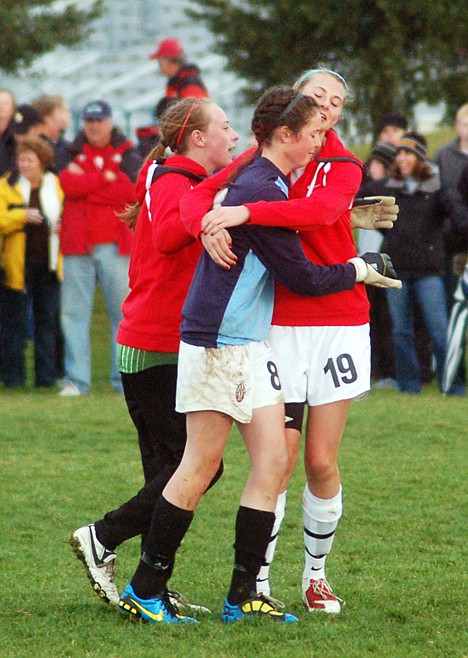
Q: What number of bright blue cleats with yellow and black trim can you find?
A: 2